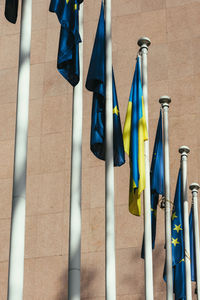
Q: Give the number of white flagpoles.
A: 7